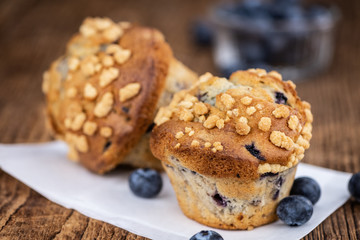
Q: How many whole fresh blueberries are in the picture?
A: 5